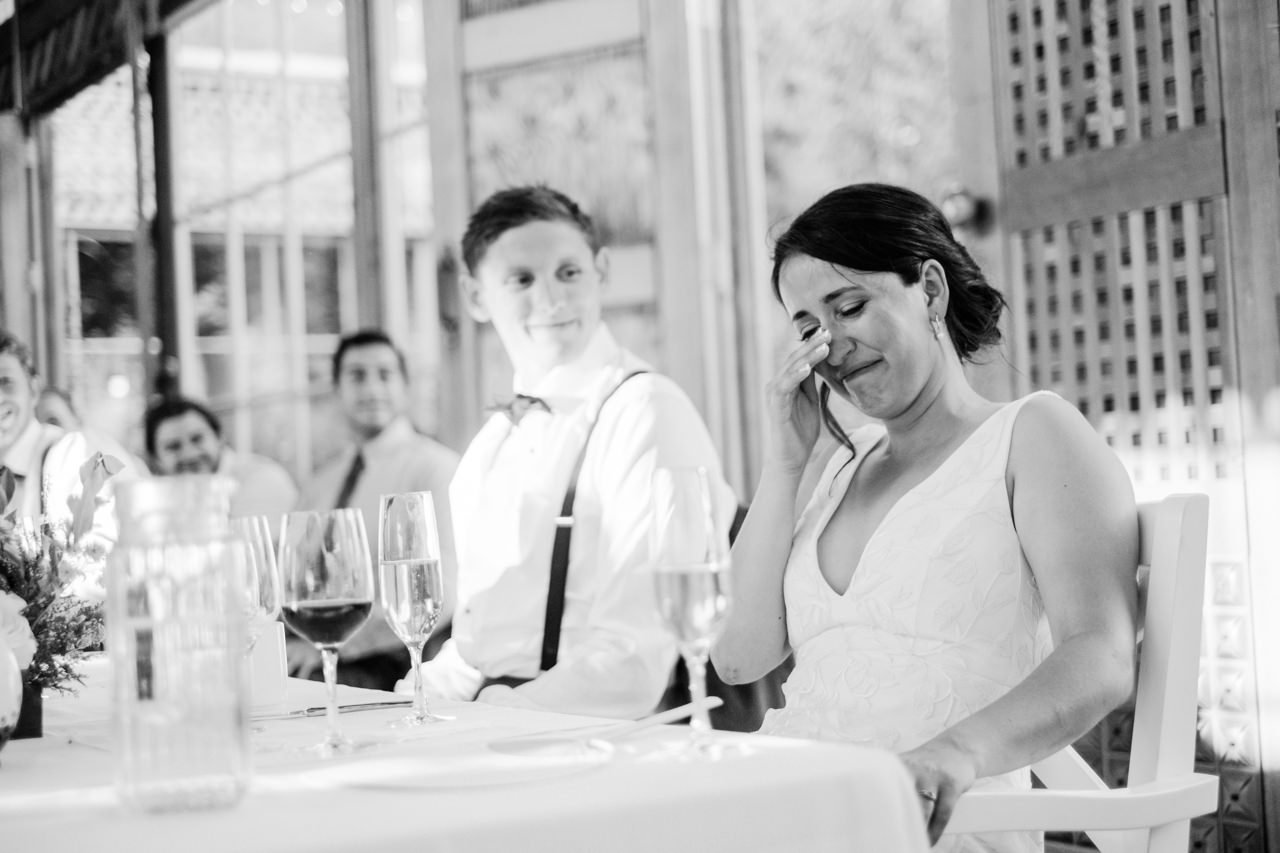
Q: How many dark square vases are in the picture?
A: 1